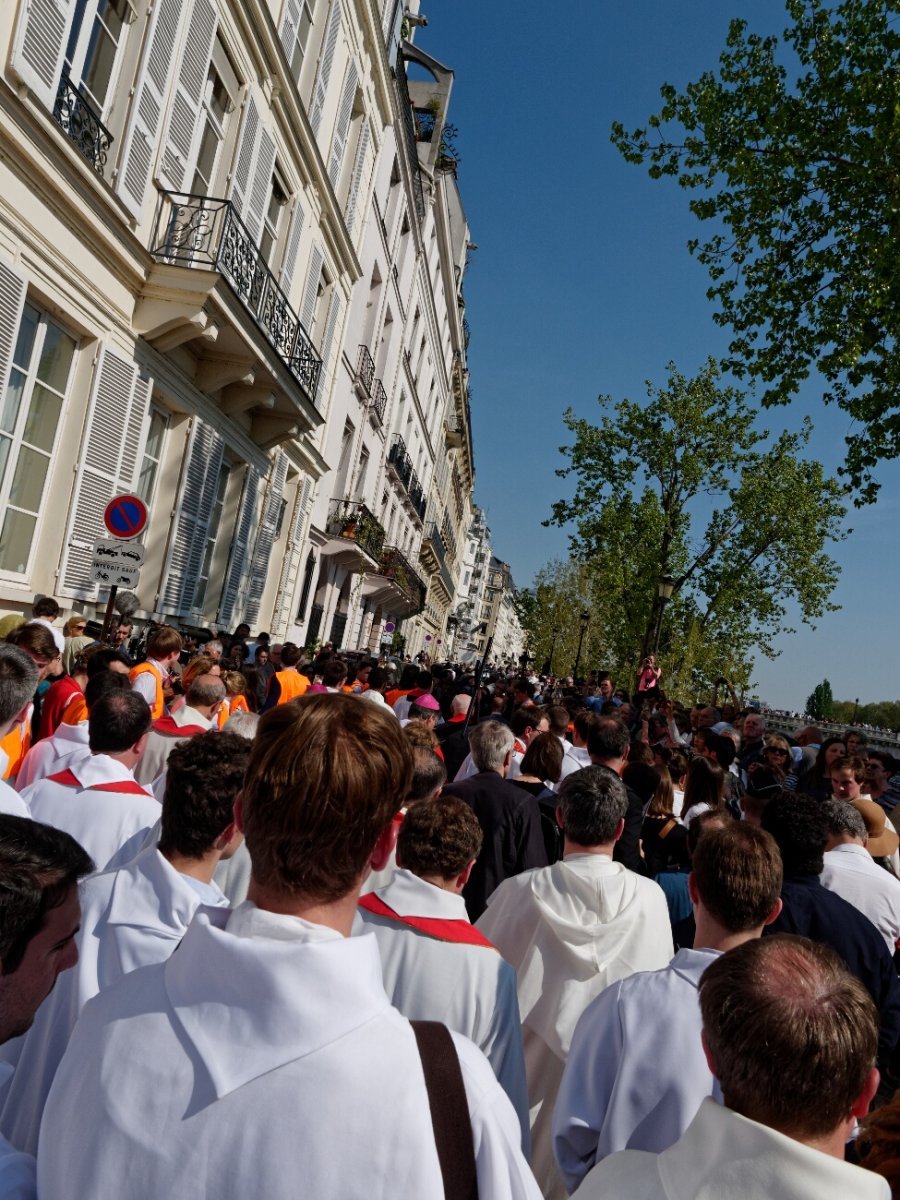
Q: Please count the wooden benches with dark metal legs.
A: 0